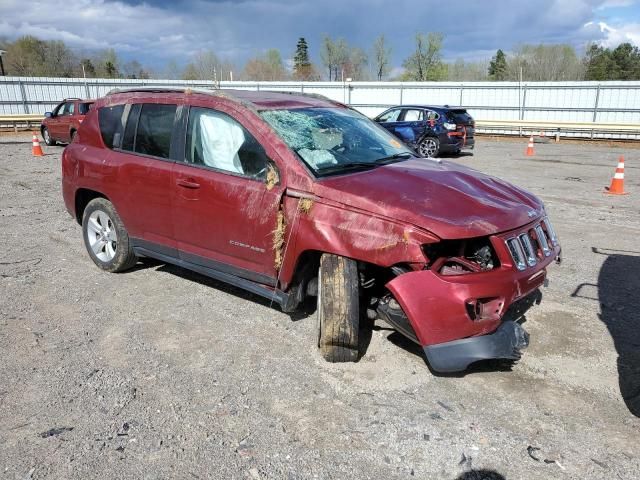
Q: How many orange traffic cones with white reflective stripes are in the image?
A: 3